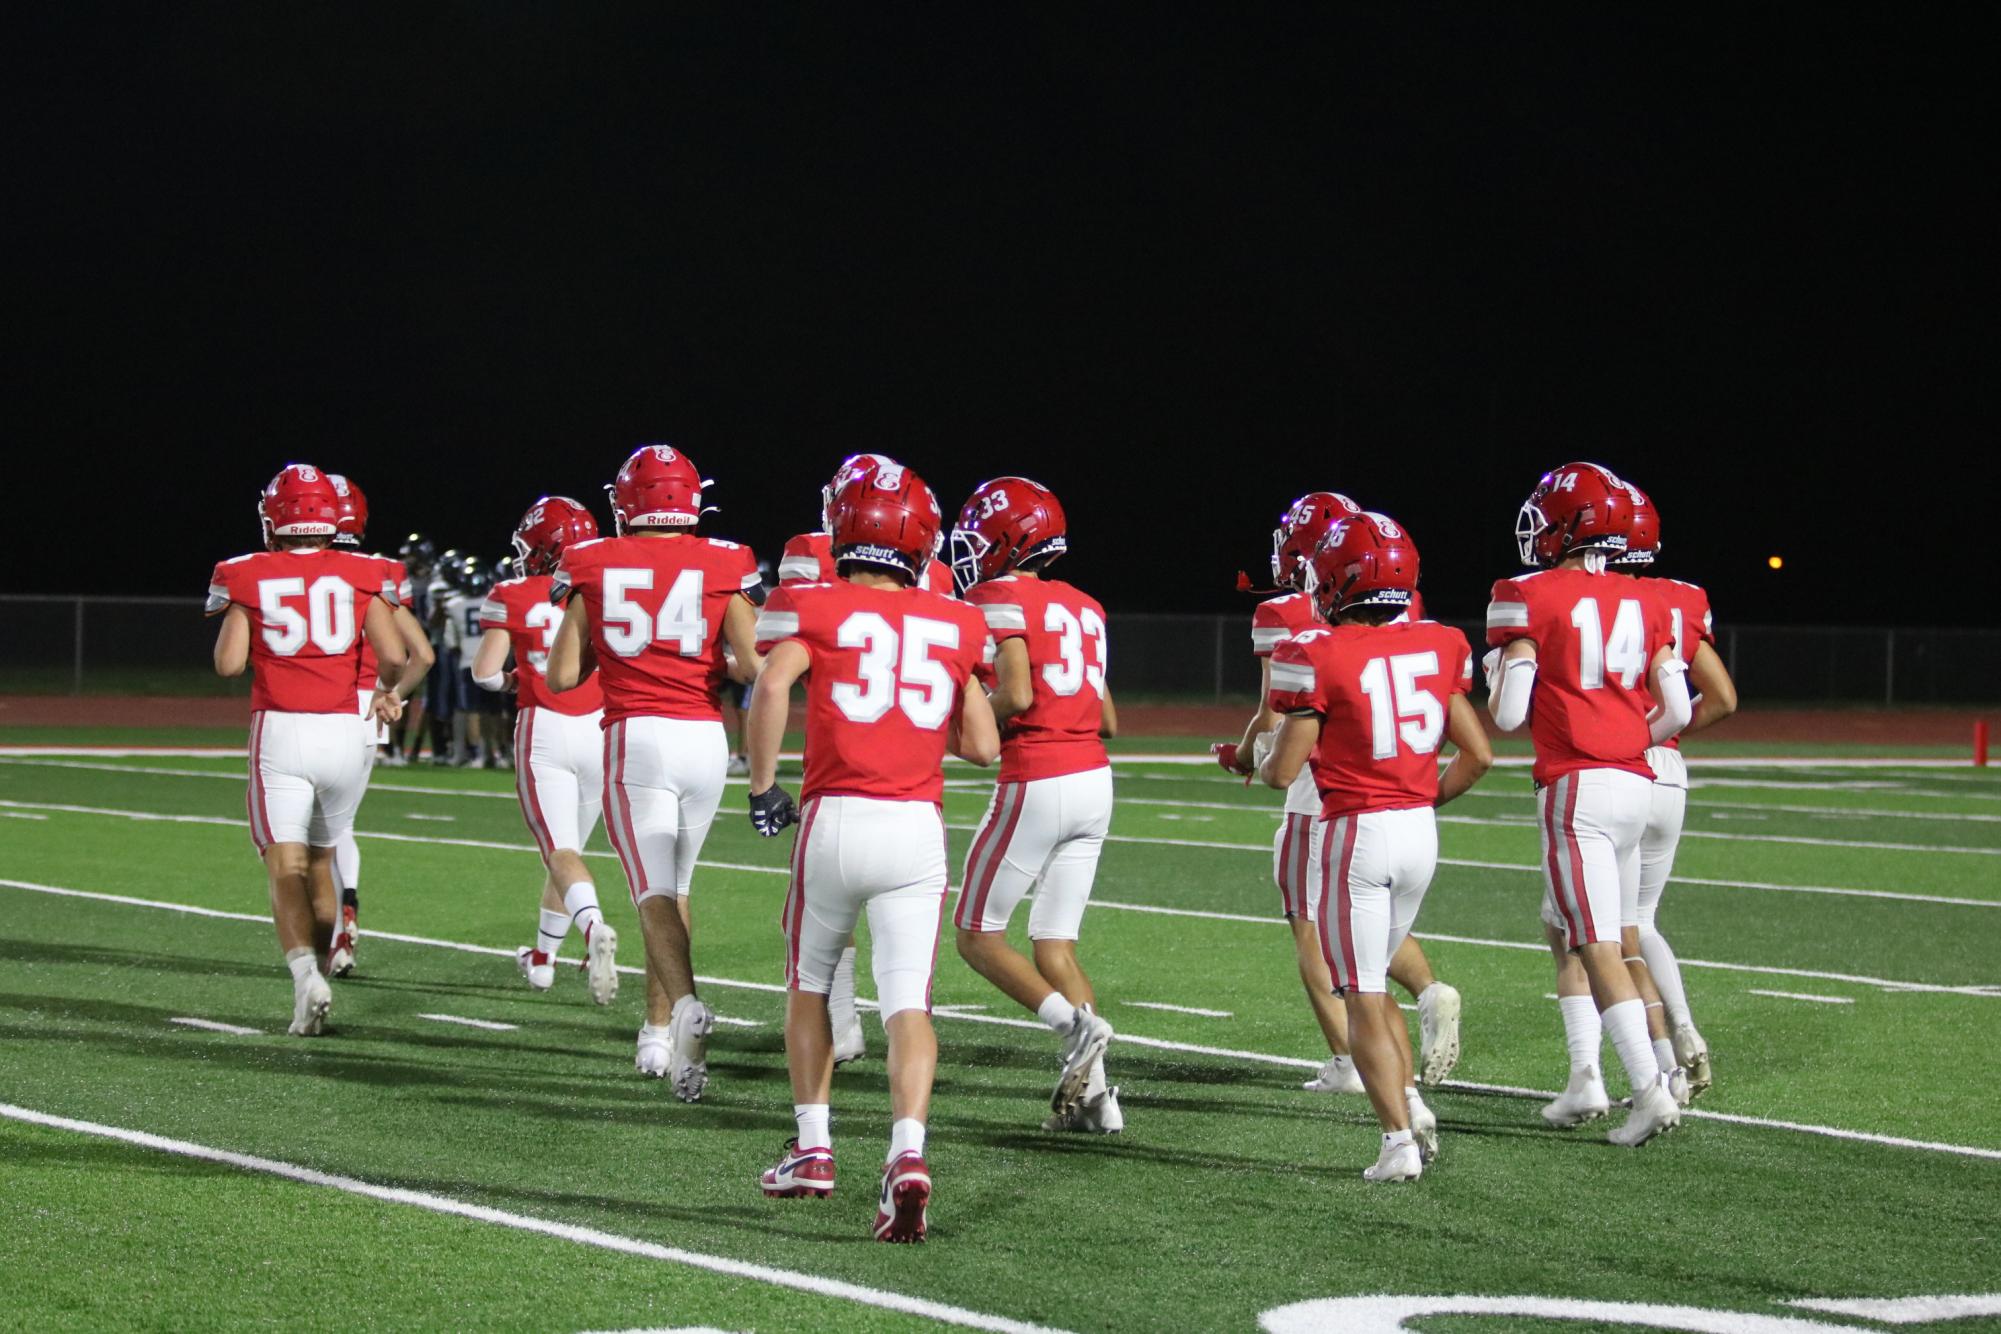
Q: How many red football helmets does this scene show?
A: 11